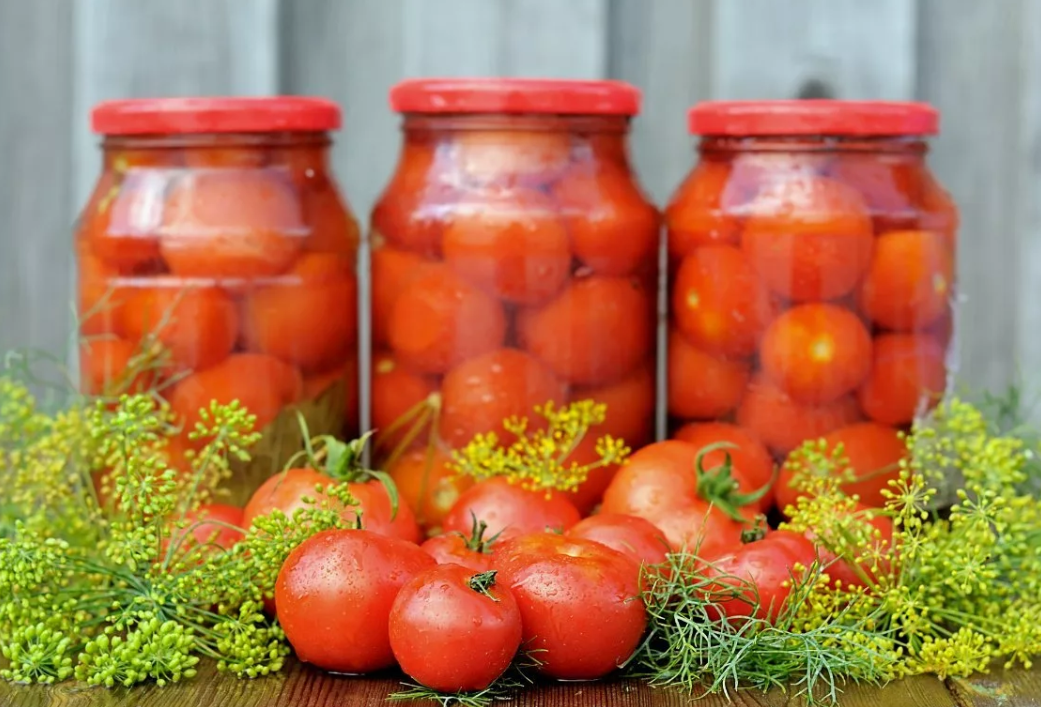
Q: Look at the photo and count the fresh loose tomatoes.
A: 11